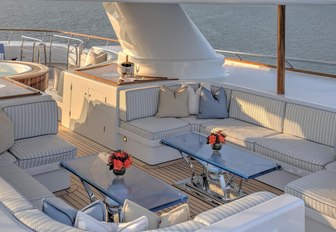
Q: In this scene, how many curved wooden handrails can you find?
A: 1